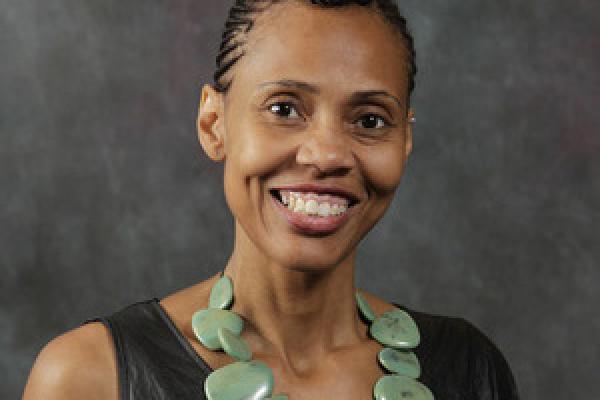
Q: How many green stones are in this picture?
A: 9